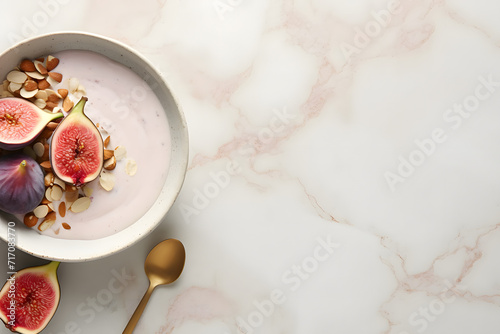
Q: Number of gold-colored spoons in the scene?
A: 1